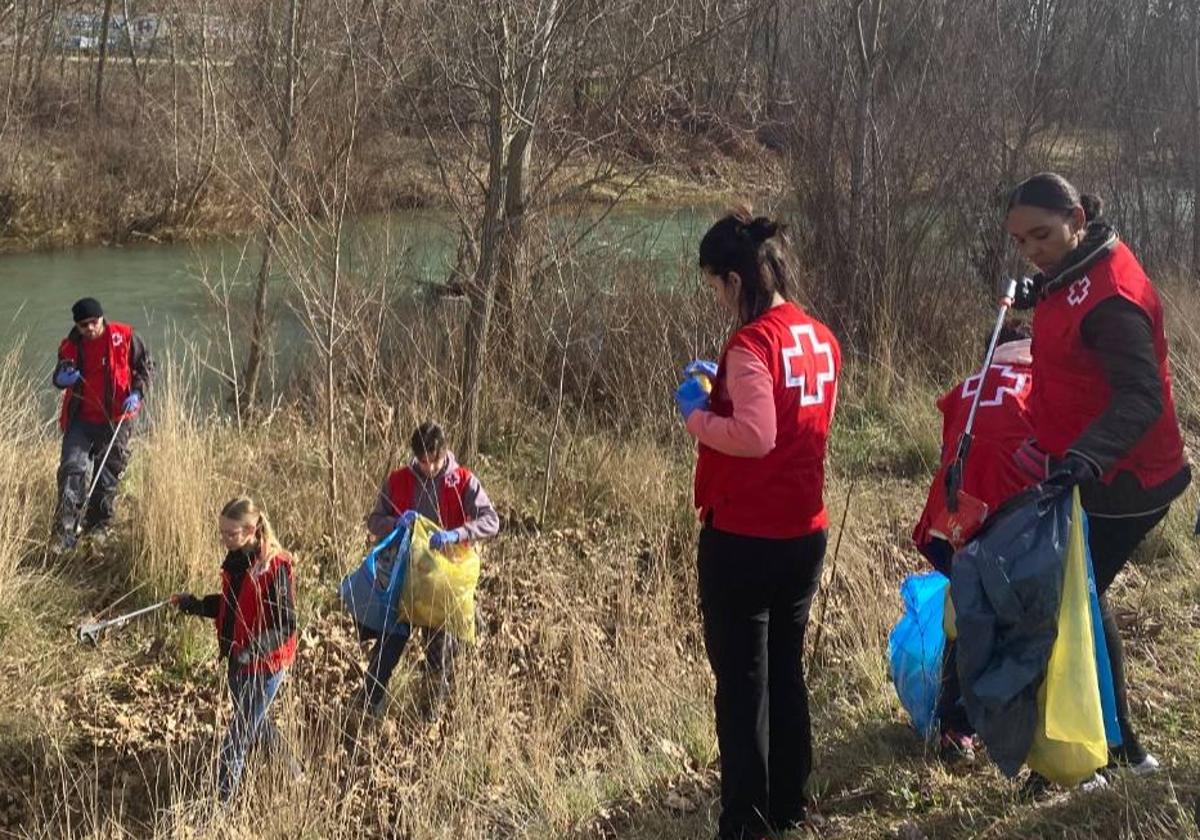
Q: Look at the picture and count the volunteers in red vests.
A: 6